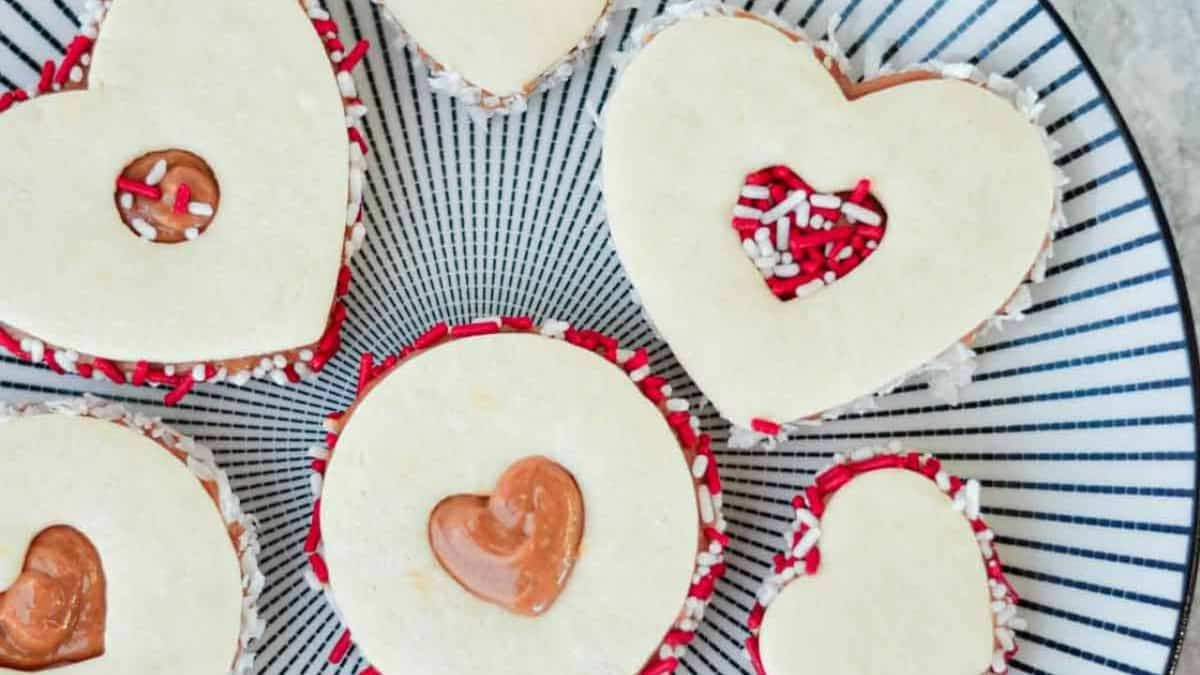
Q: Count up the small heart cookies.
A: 2